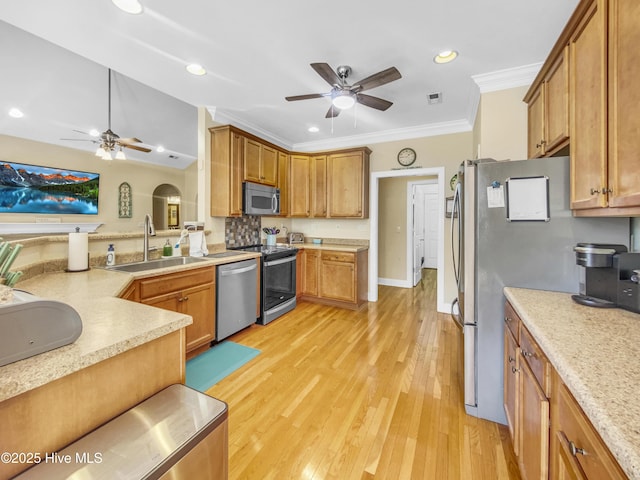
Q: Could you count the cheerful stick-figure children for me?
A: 0